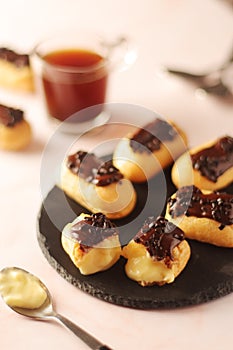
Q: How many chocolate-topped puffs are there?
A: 8